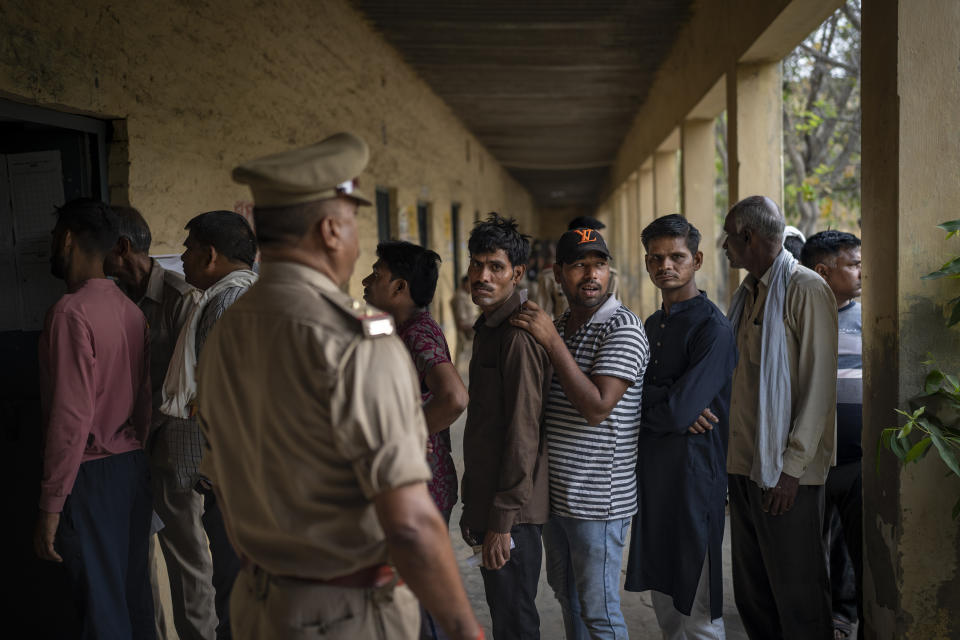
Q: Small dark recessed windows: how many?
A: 3